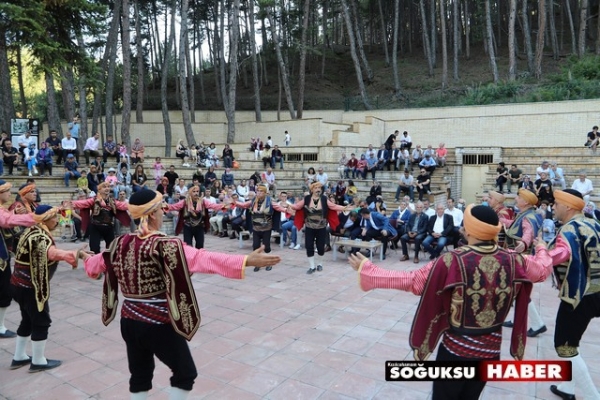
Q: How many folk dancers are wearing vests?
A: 12